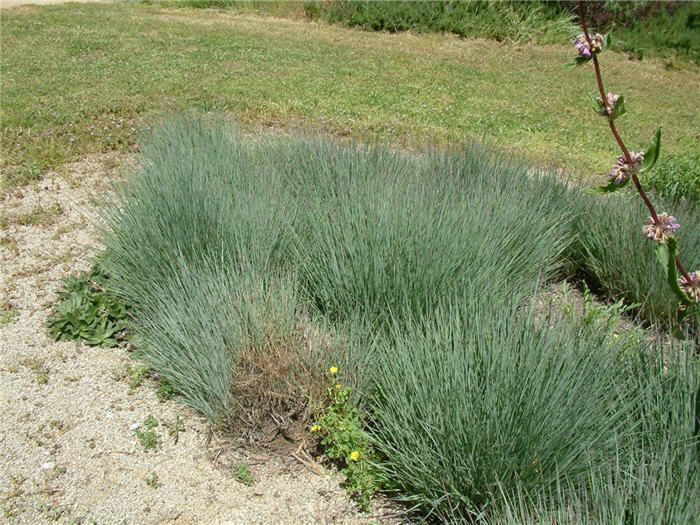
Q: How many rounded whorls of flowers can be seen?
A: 5